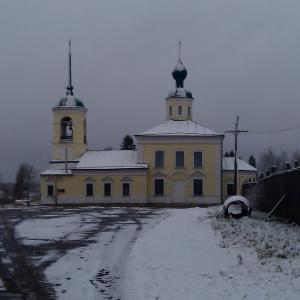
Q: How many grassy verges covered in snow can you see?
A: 1